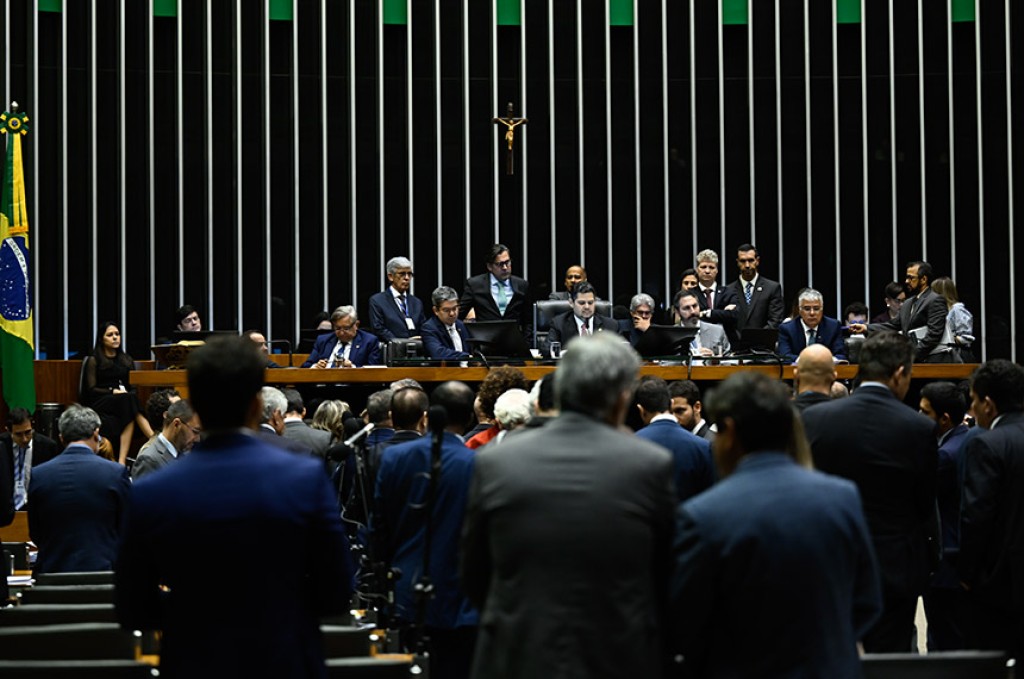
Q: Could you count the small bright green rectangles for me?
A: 9